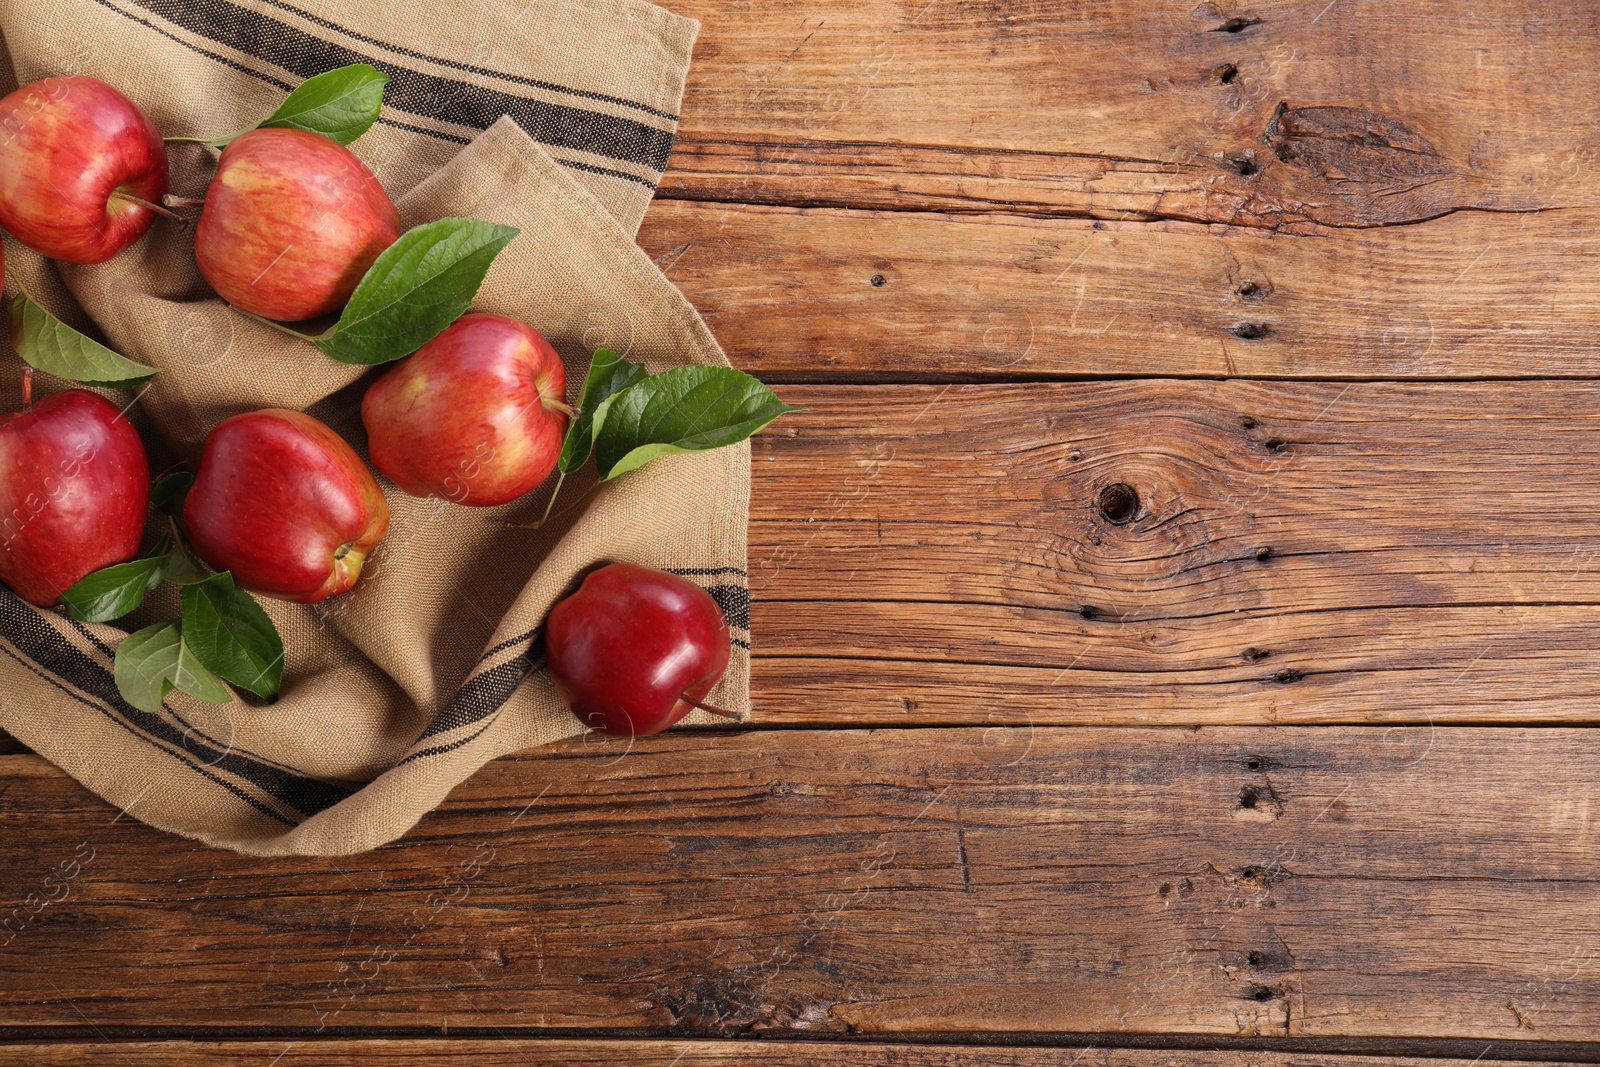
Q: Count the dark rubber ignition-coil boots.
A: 0